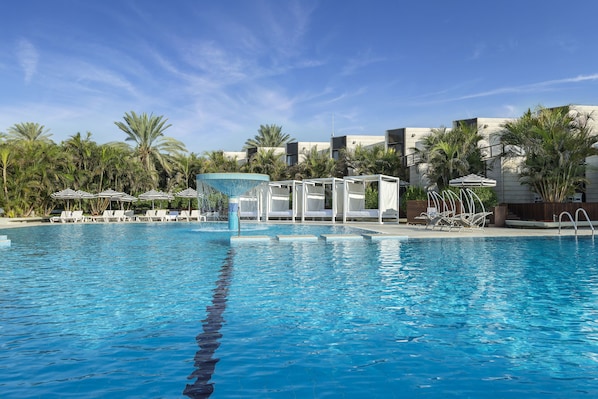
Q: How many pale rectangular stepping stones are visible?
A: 4